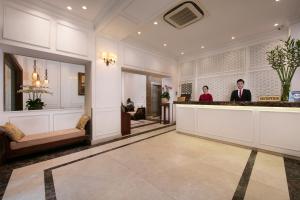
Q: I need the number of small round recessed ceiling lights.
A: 10